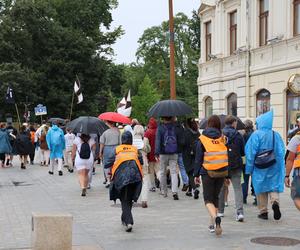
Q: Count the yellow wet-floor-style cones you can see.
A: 0